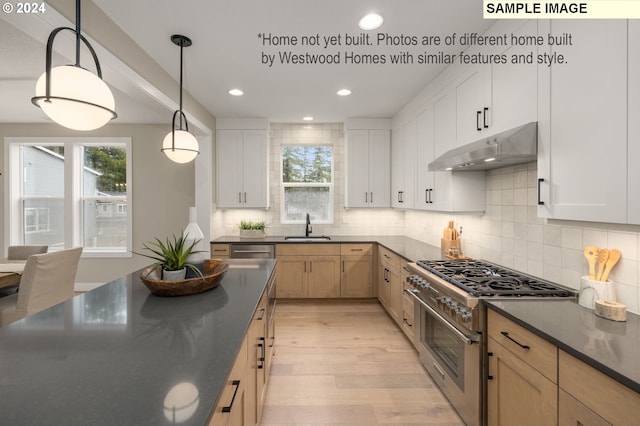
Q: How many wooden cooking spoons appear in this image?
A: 3